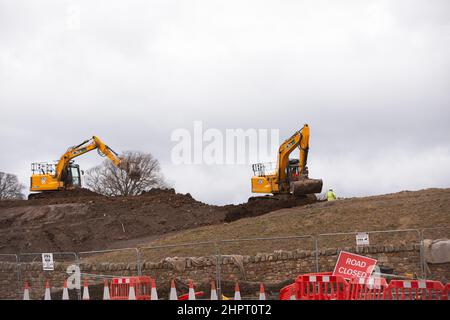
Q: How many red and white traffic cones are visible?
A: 12